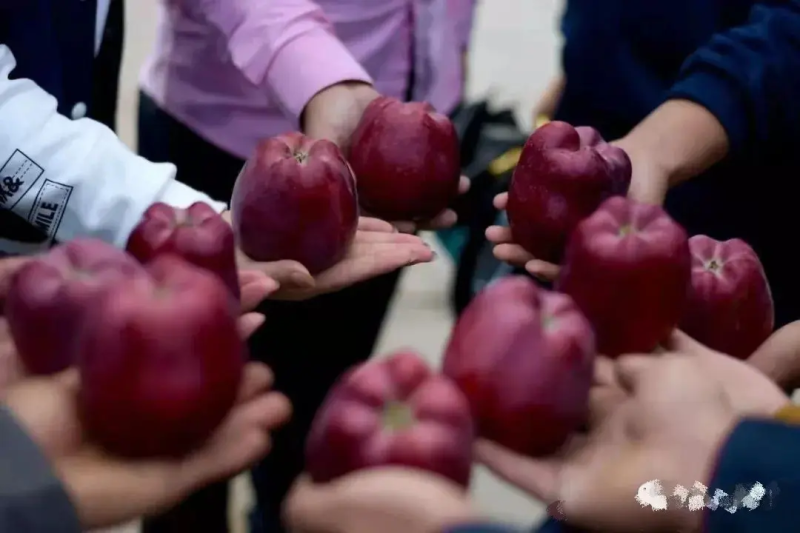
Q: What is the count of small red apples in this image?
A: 10